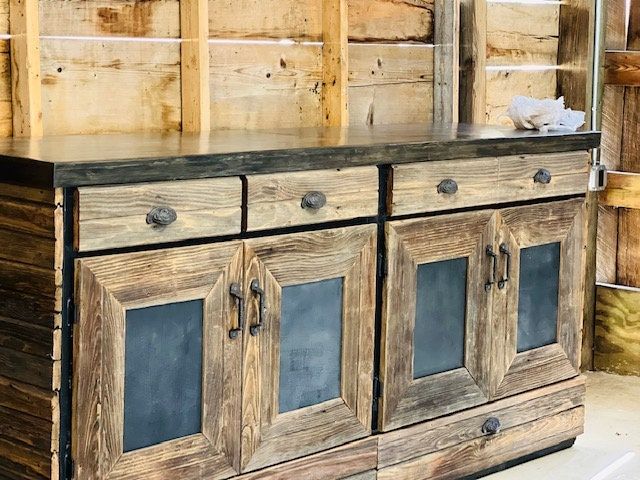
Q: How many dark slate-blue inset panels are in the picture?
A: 4